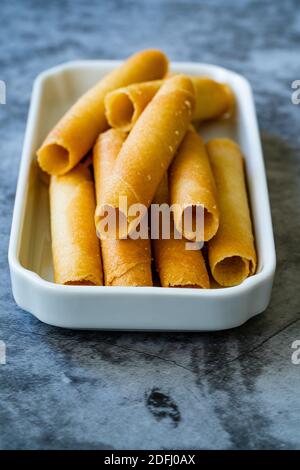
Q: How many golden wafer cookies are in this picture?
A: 8